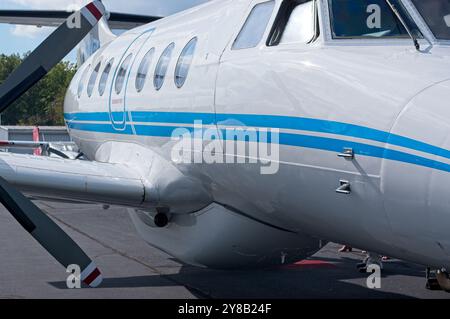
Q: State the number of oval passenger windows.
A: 7